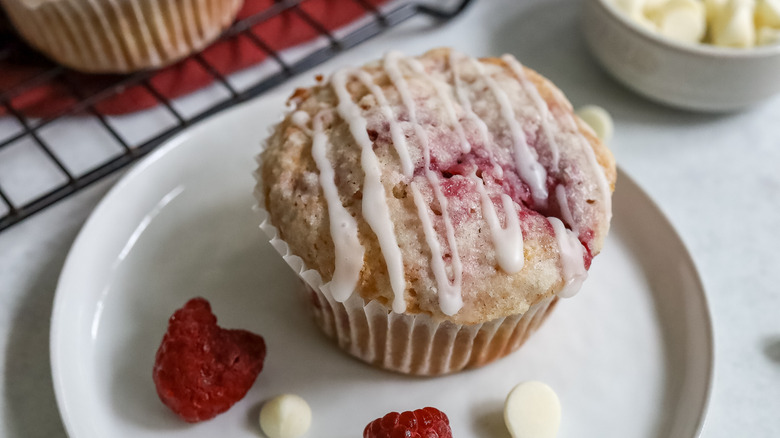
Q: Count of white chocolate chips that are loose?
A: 3